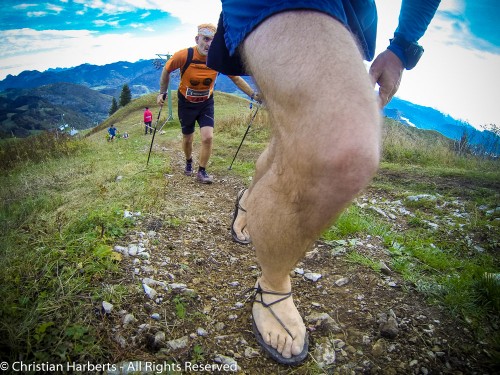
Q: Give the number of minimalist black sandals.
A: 2